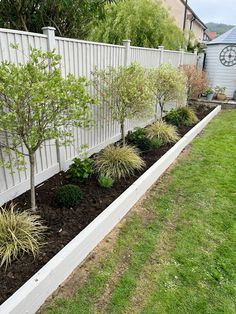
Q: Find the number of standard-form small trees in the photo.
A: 3